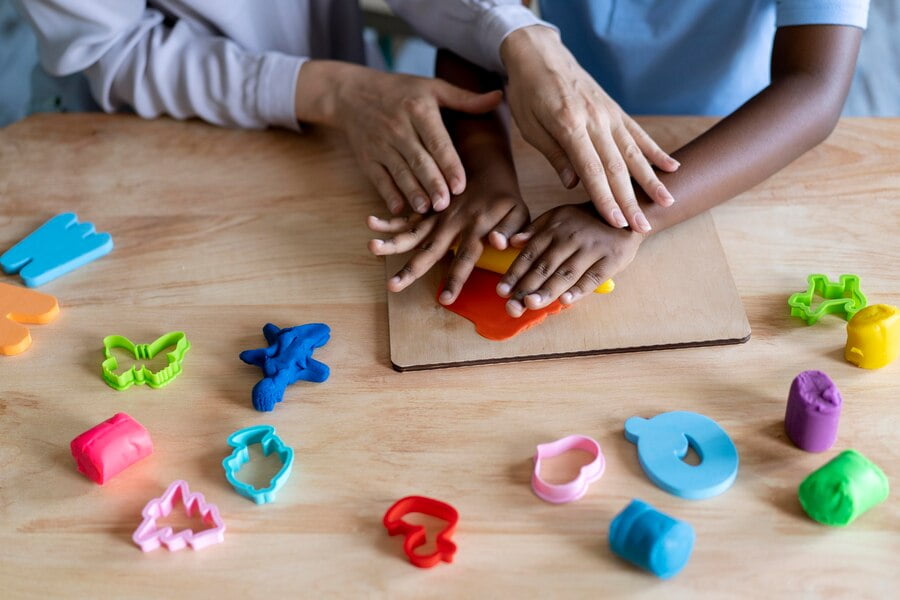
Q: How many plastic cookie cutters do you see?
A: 6